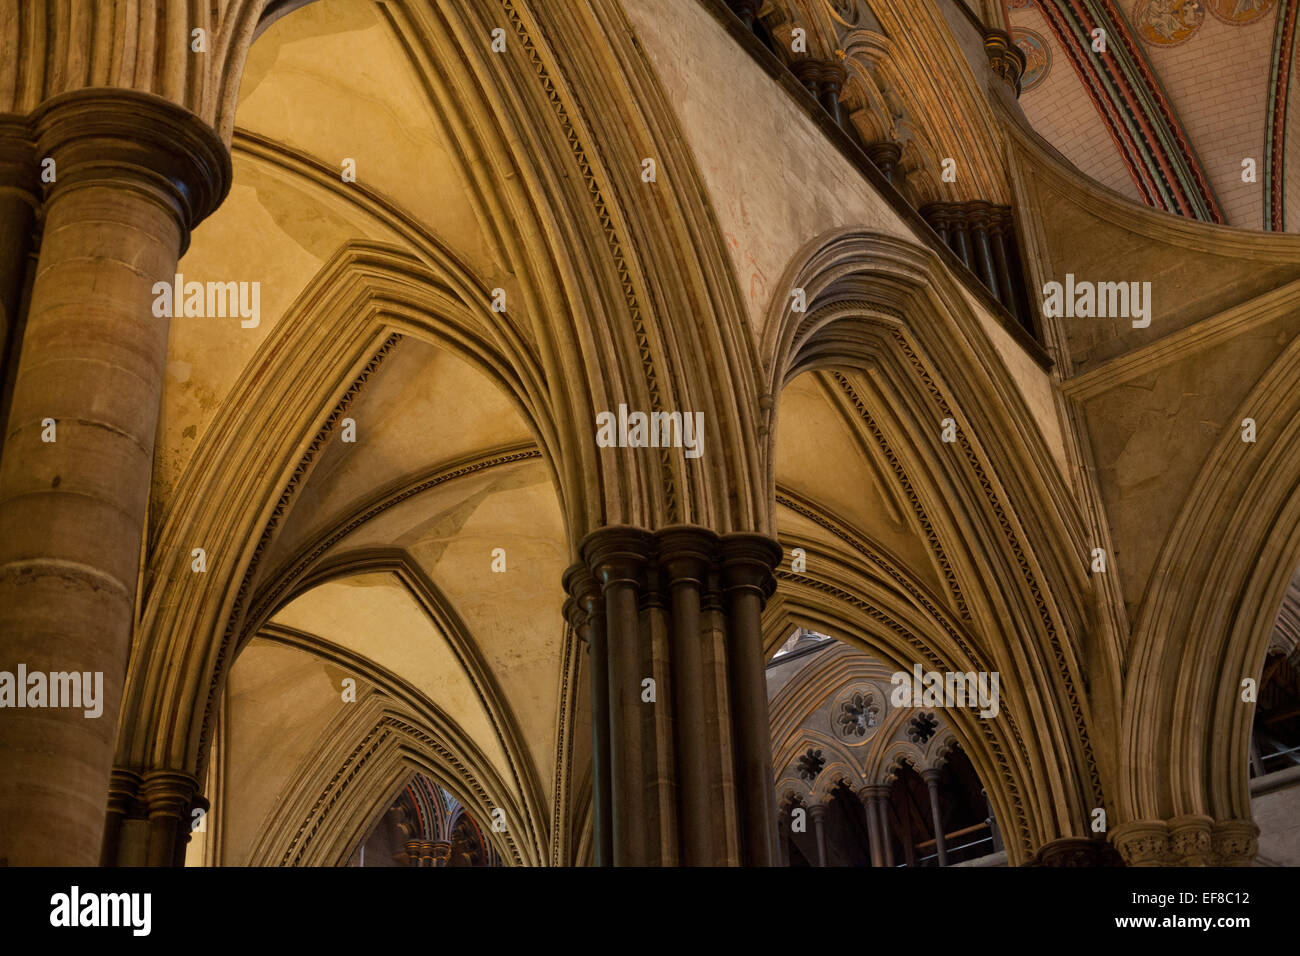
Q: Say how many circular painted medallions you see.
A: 3